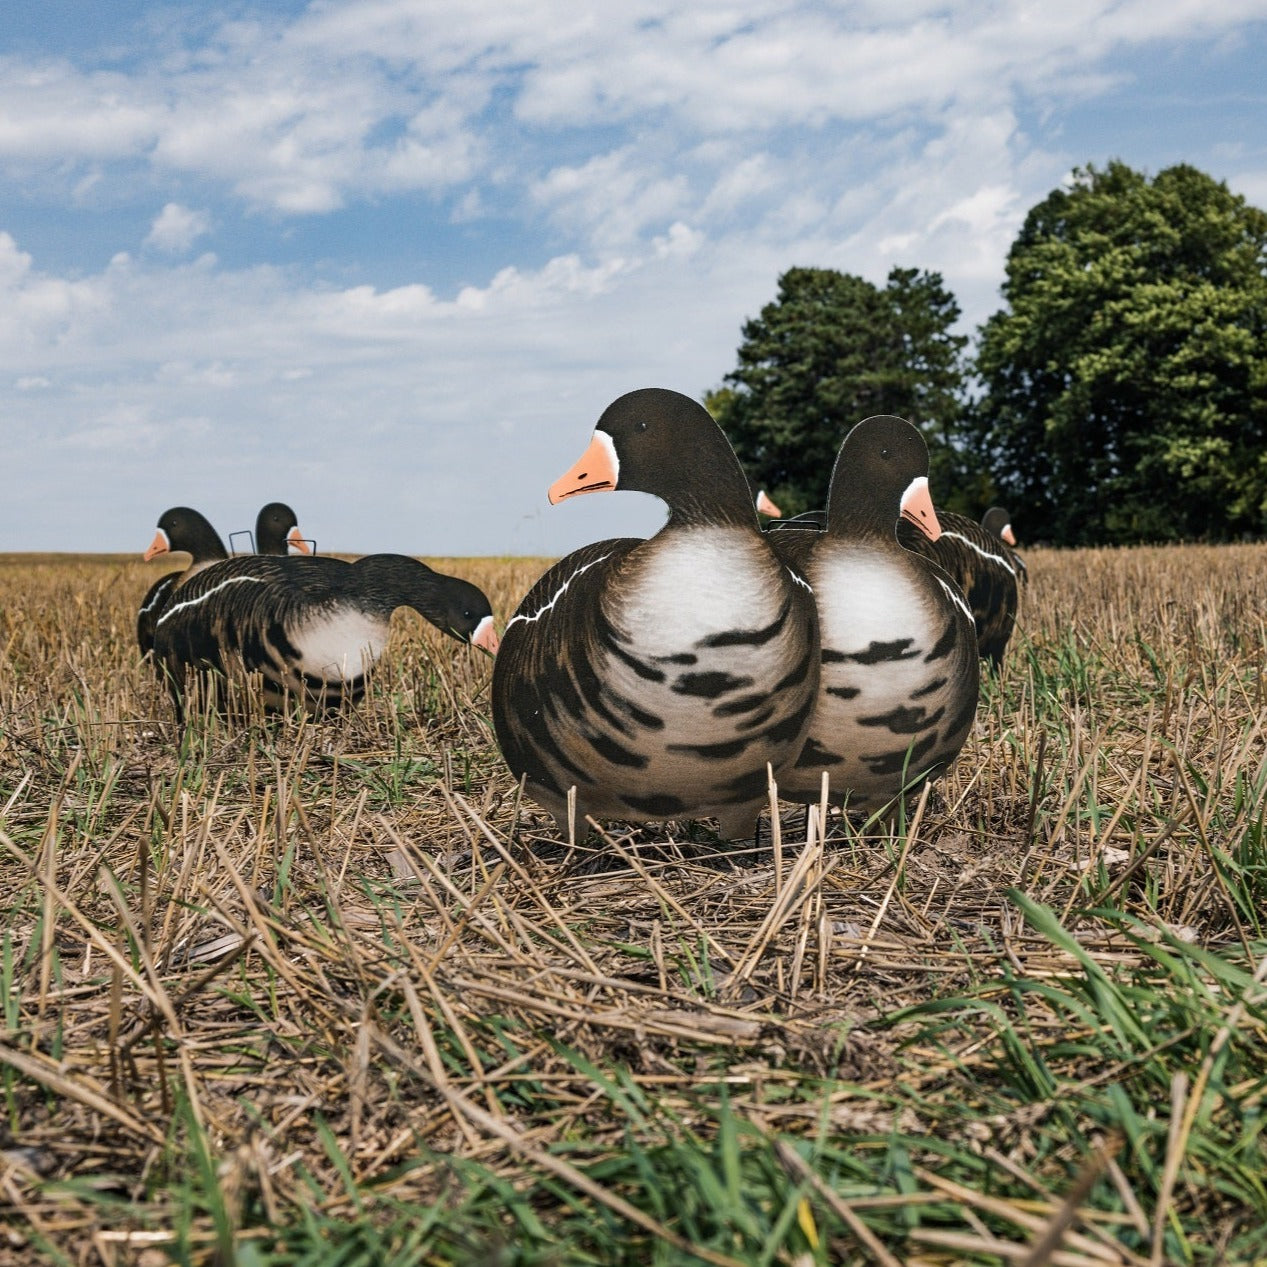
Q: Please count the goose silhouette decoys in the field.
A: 8